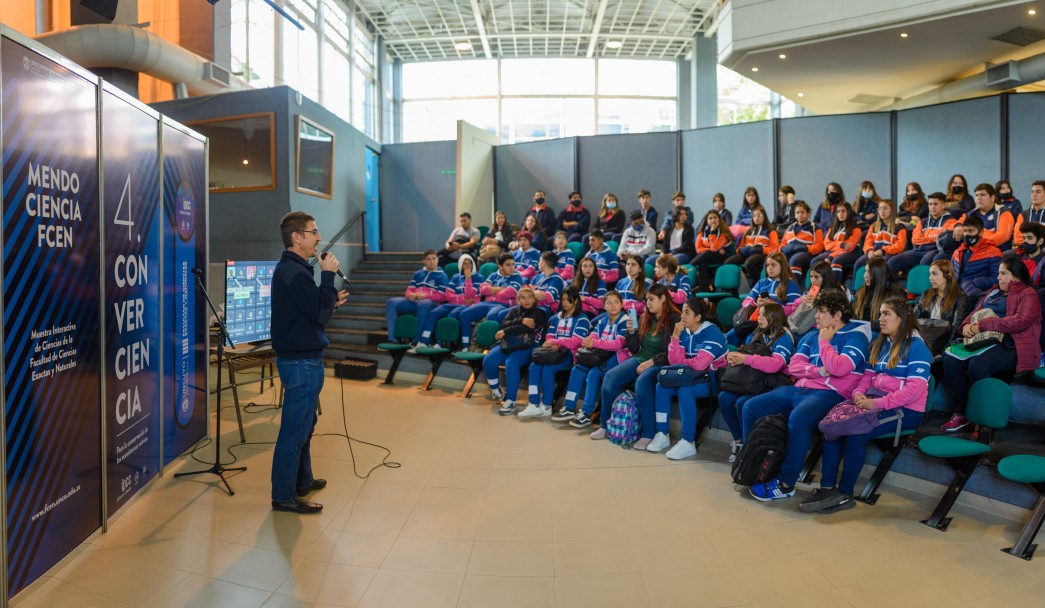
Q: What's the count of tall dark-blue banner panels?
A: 3